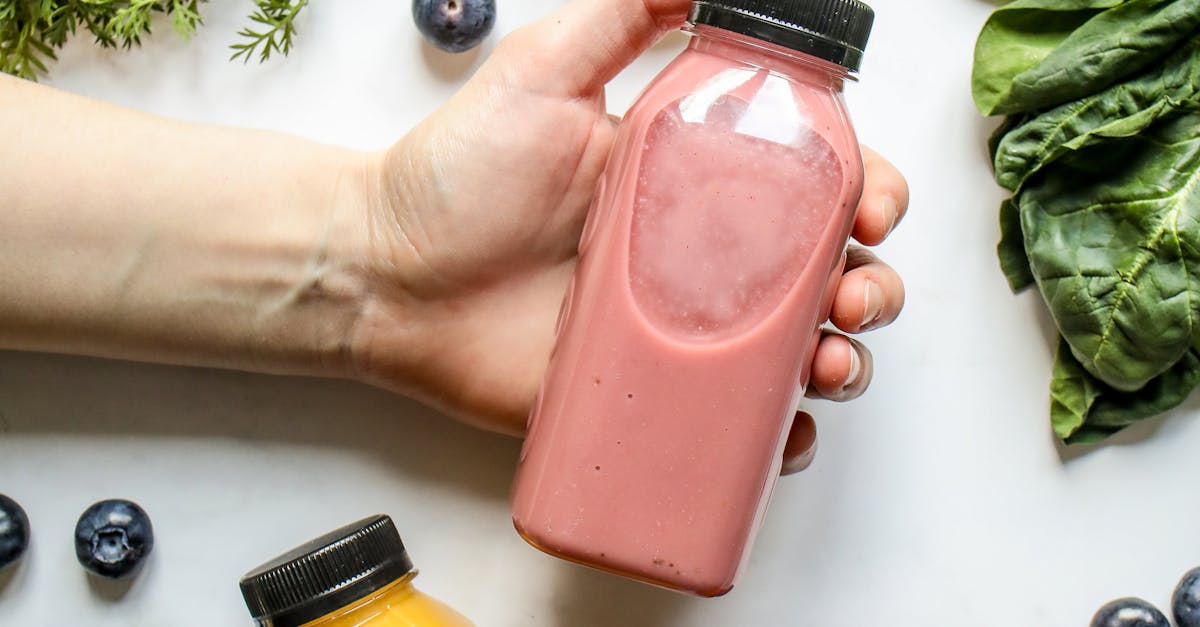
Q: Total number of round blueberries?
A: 5